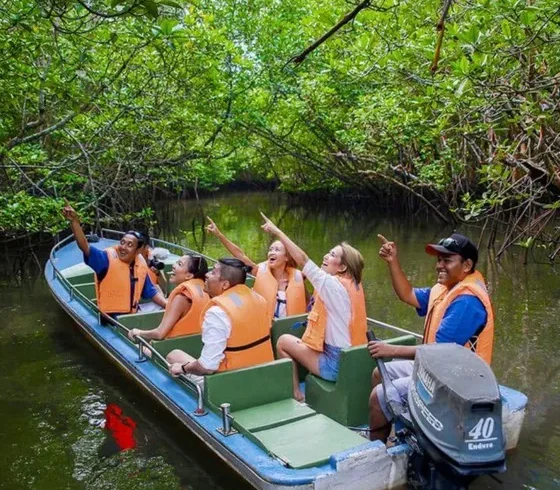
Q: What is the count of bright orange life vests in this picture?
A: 7